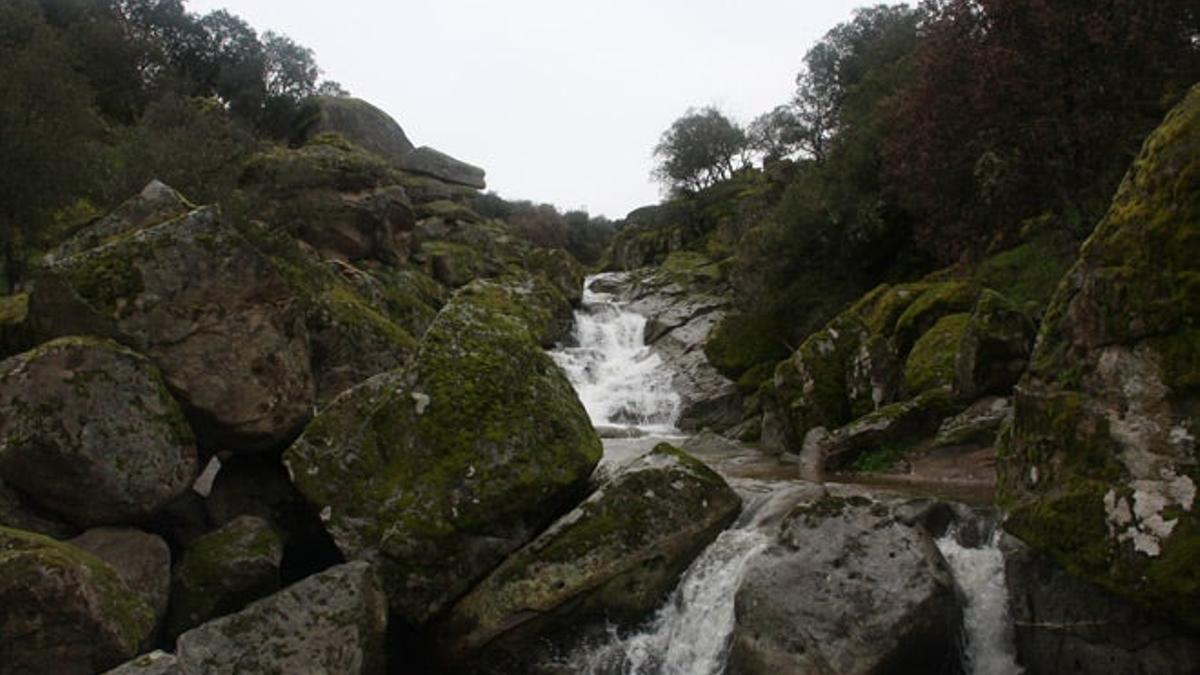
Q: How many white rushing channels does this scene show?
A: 3